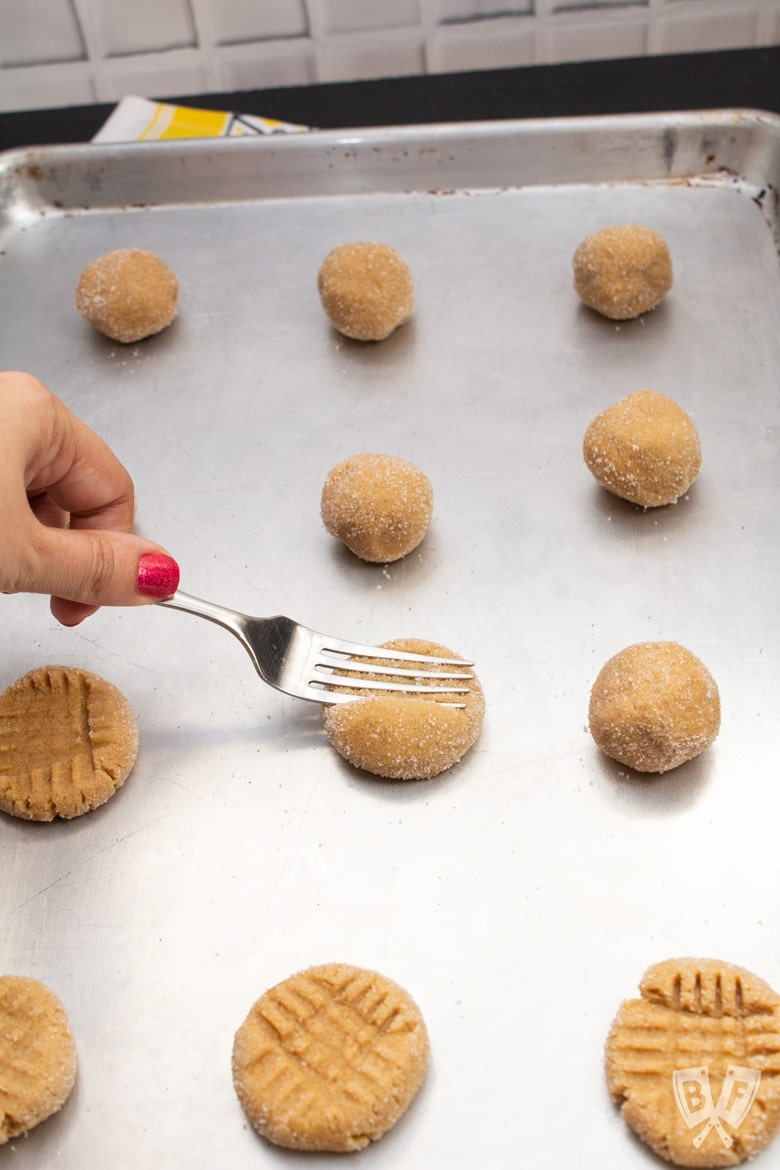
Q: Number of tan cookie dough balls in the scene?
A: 6